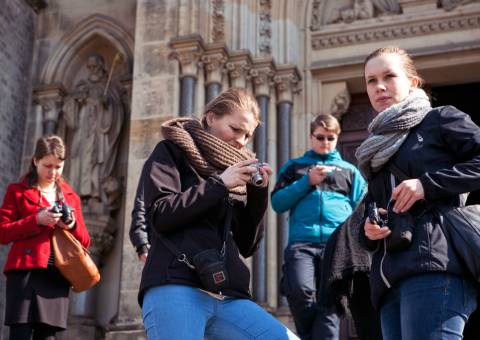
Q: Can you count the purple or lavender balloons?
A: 0